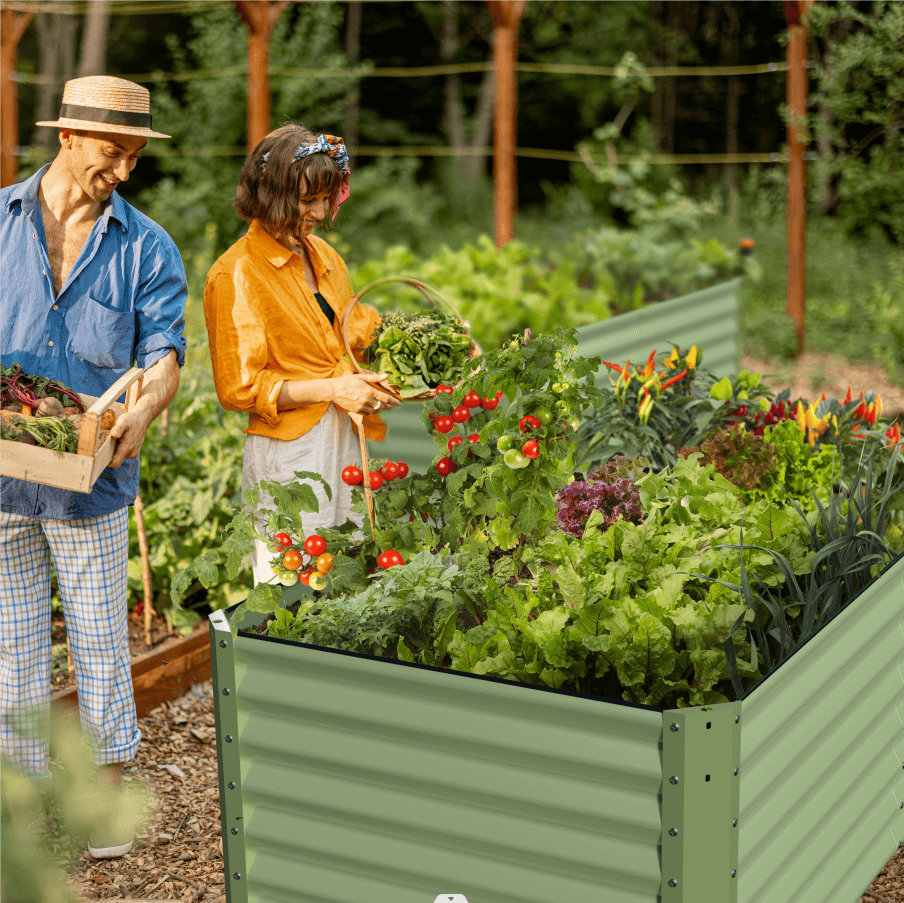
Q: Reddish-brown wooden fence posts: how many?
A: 4